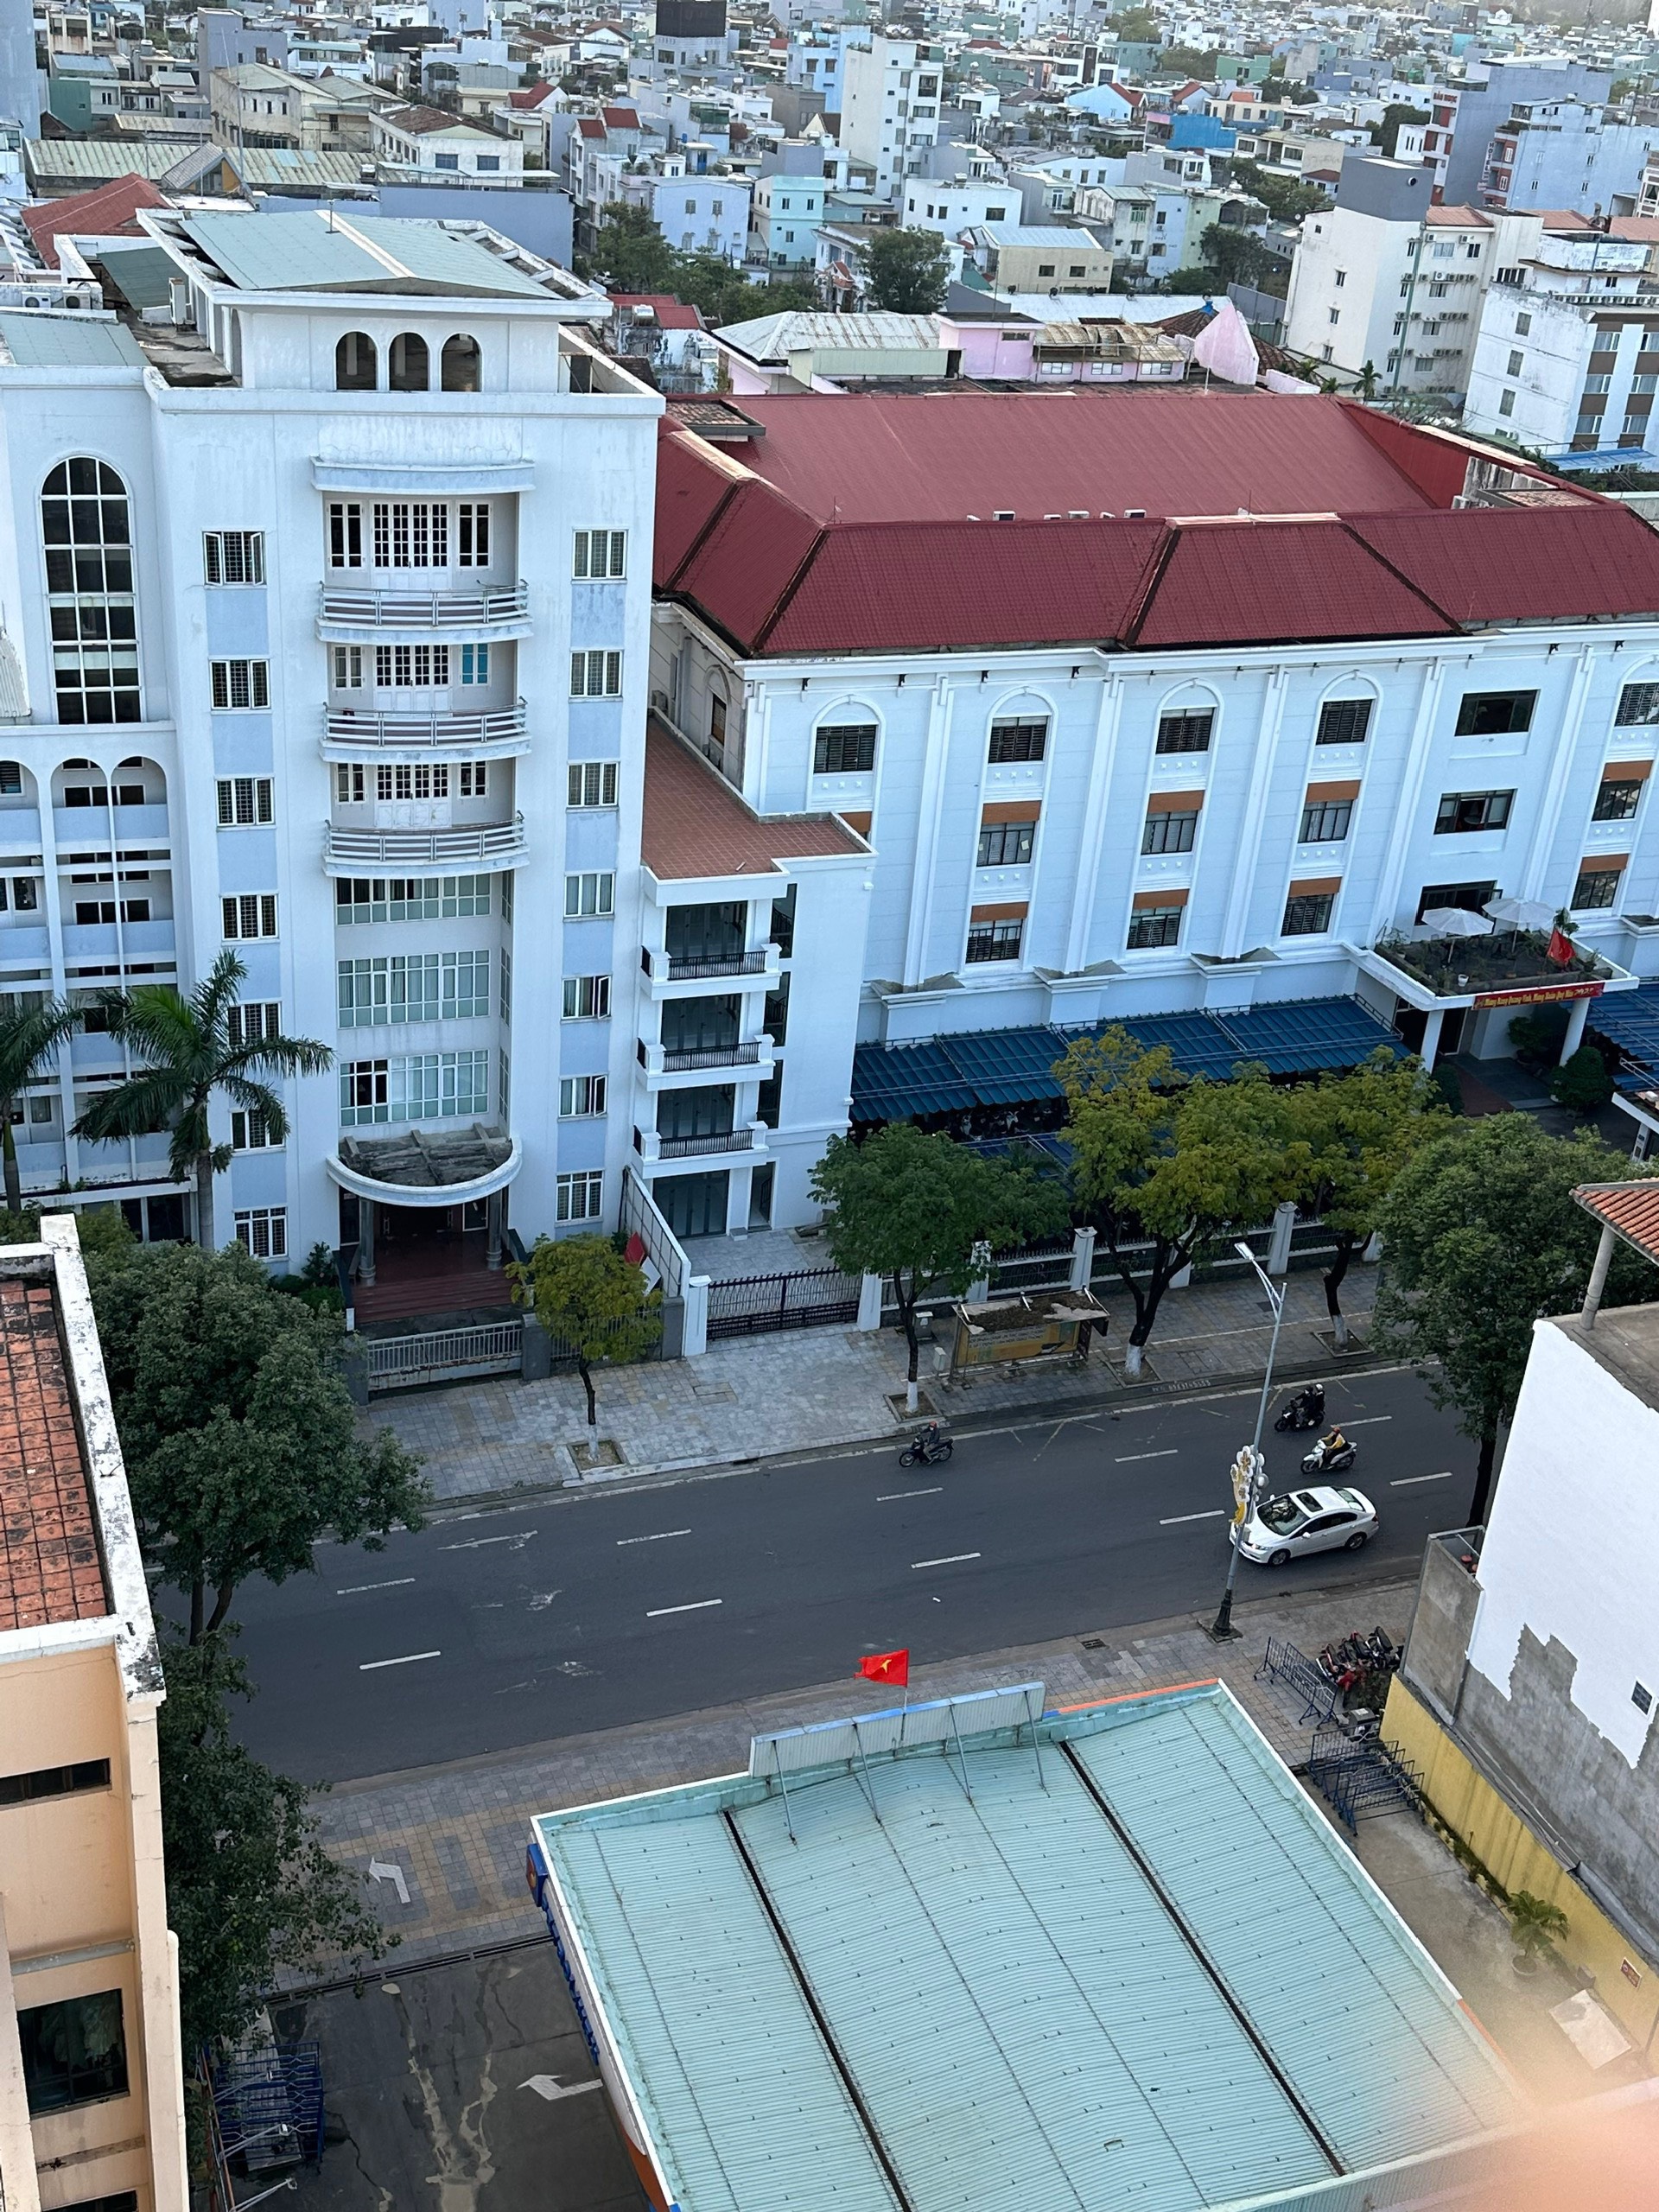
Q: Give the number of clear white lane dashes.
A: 10